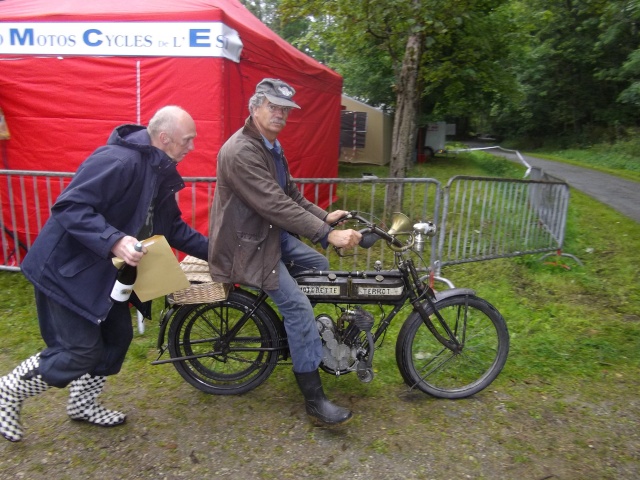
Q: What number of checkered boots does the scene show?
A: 2